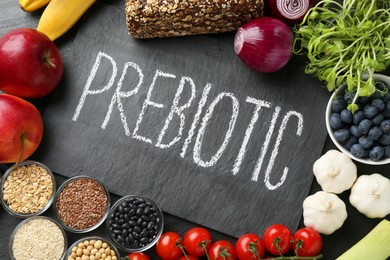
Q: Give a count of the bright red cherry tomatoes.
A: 8